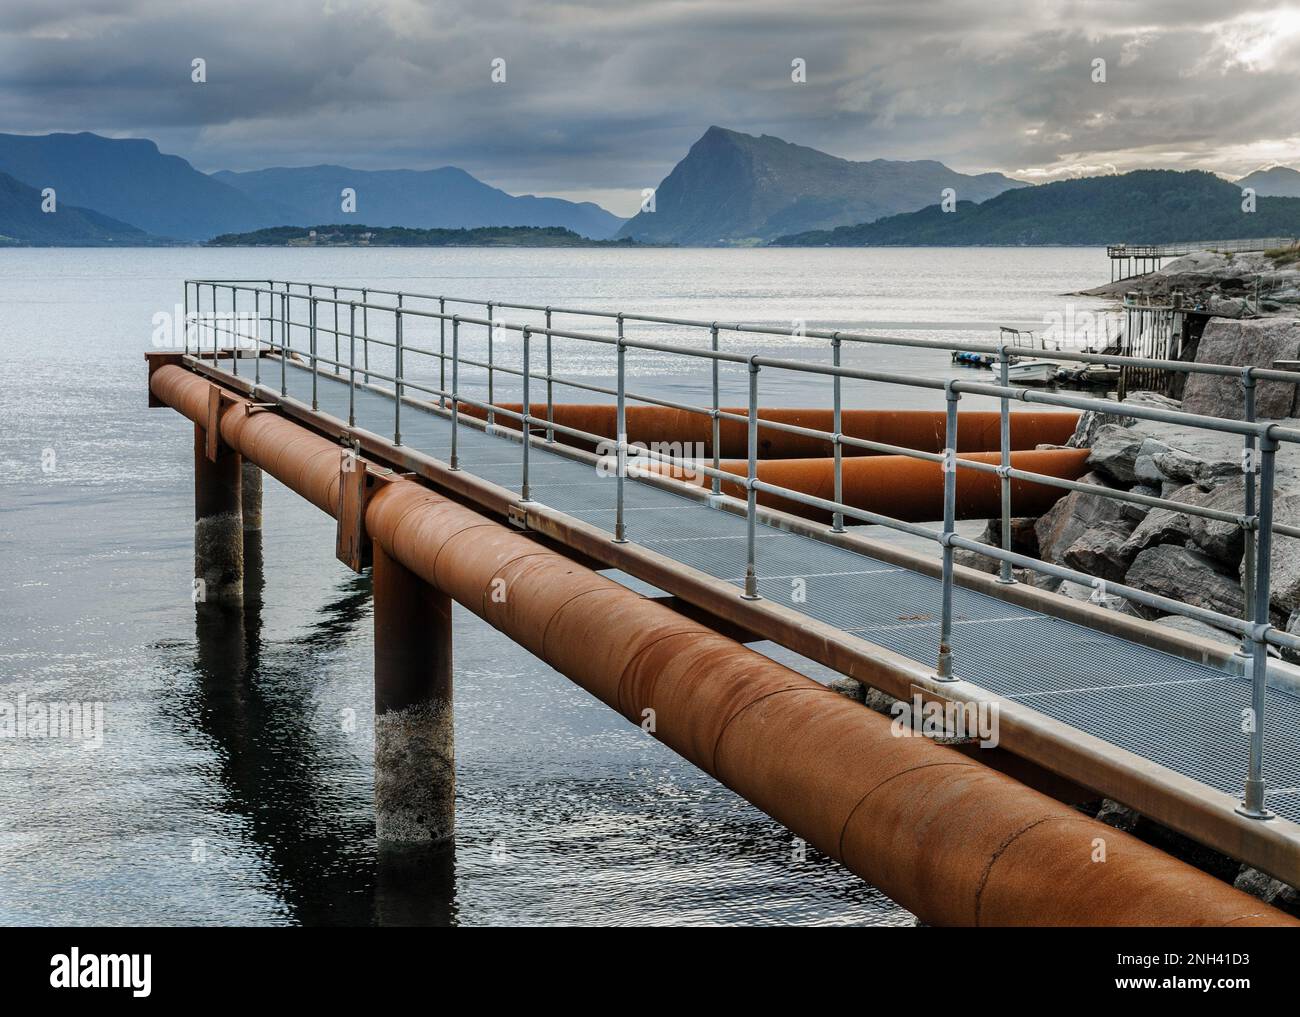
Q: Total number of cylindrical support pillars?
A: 3